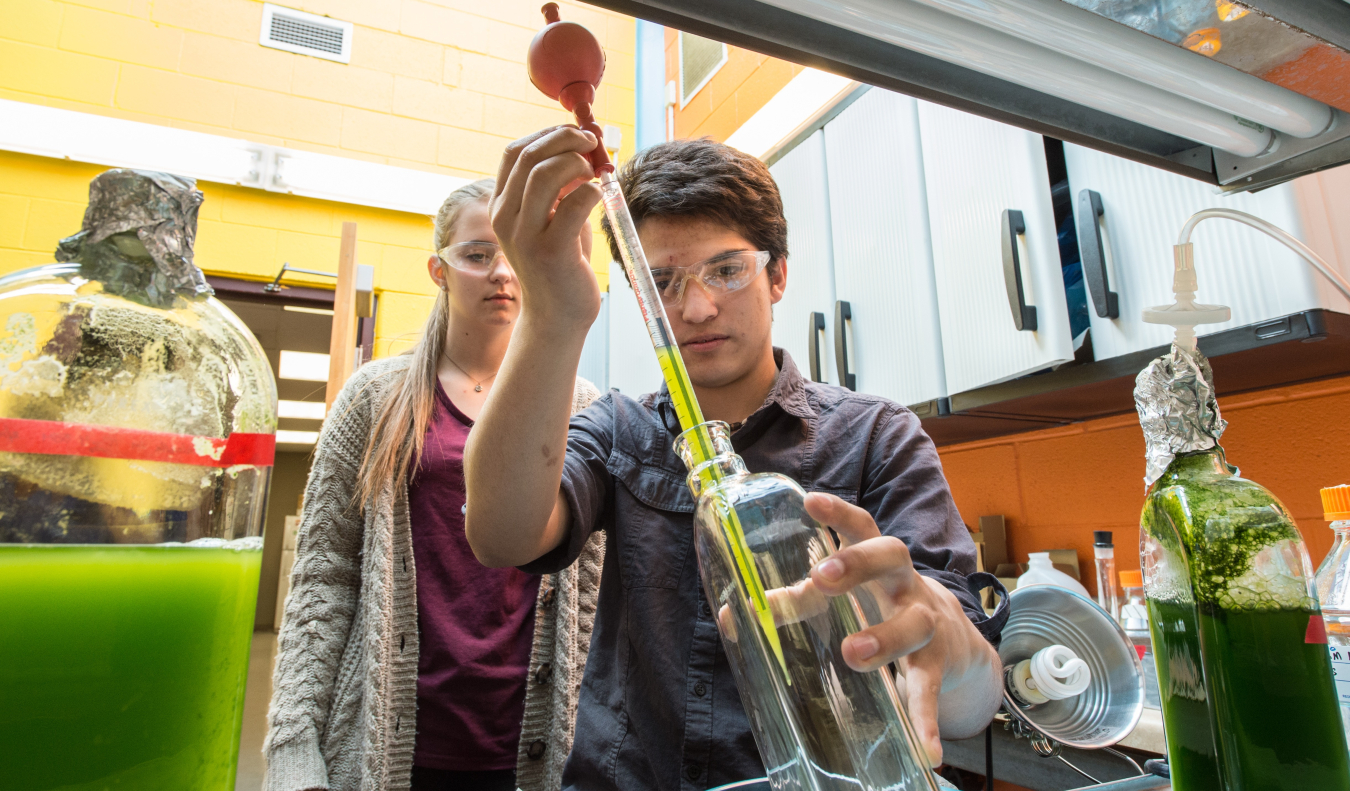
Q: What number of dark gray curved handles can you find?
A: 4